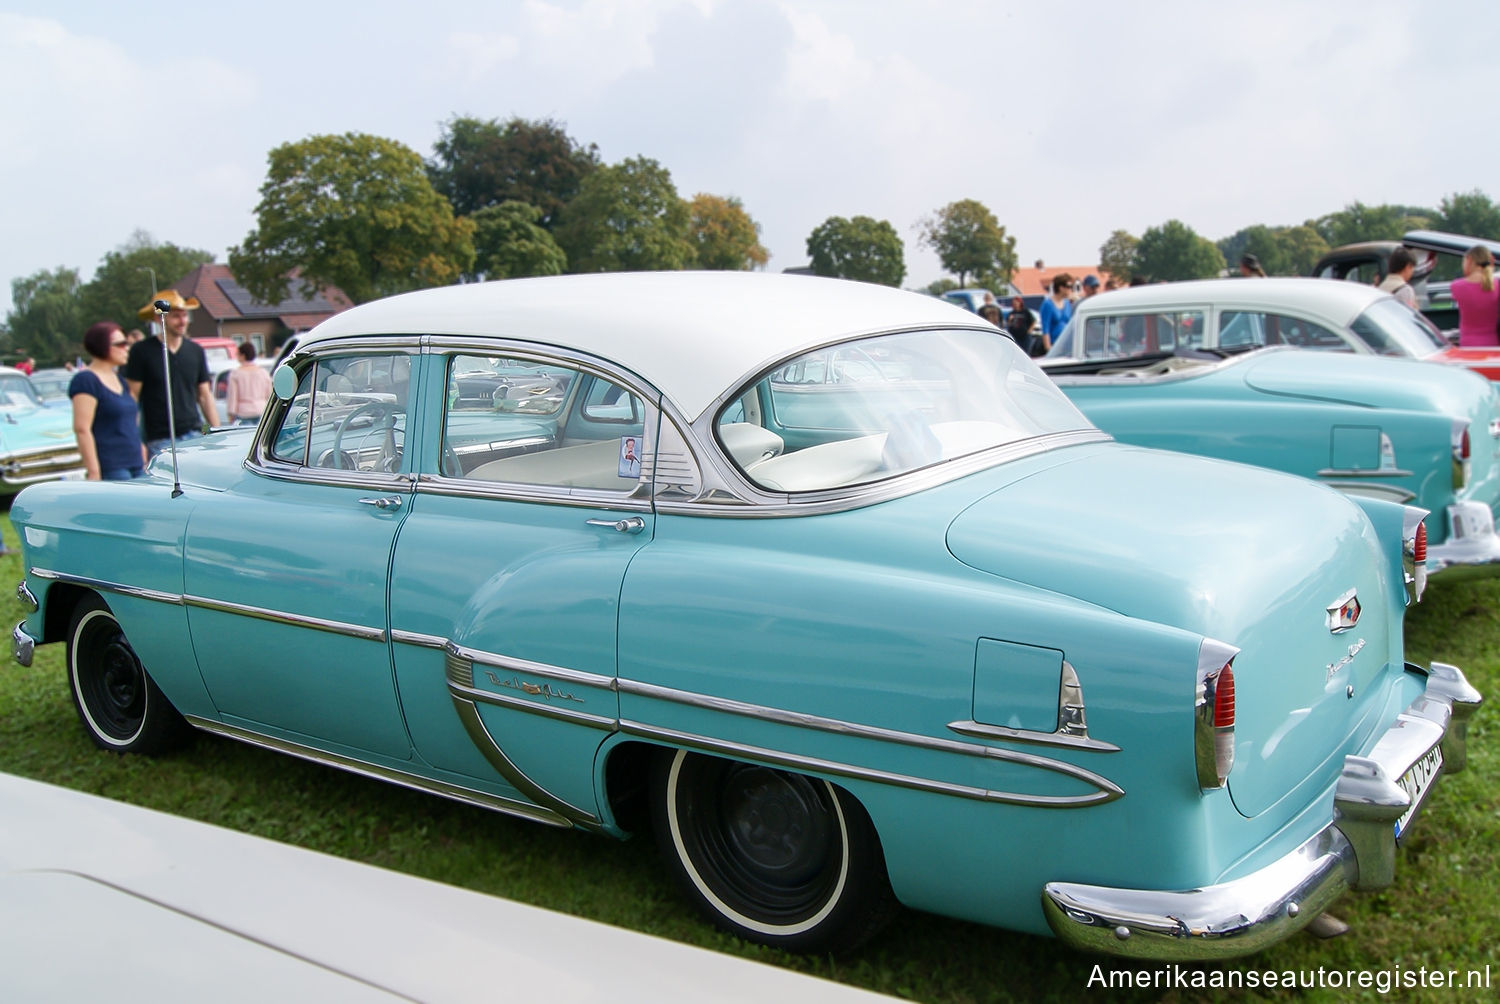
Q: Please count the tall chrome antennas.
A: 1